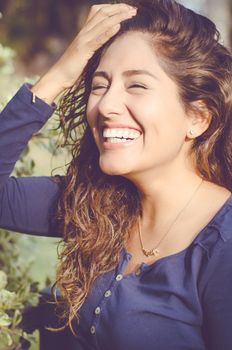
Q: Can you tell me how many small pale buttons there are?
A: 4